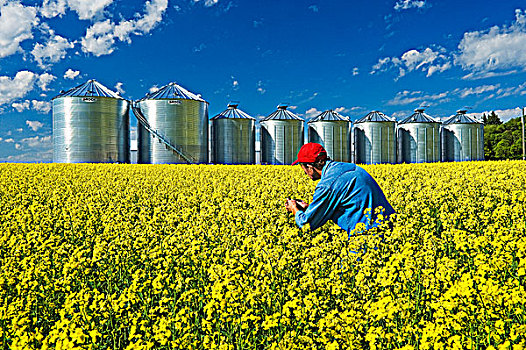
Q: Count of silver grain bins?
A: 8